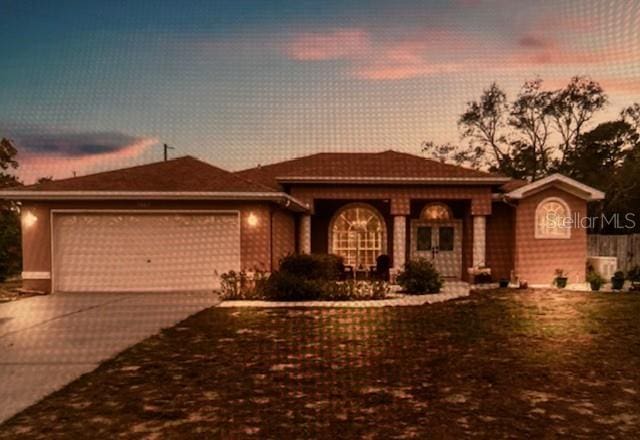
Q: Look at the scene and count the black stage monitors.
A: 0